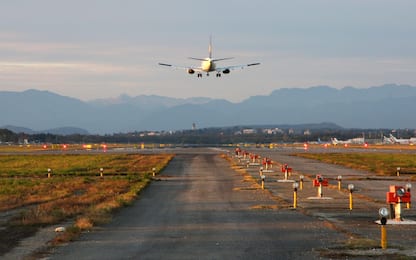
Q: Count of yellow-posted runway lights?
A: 12